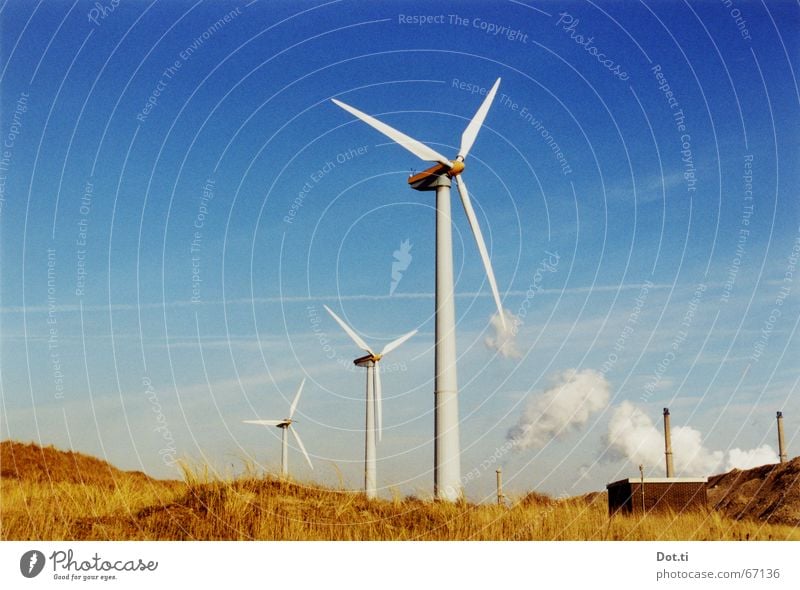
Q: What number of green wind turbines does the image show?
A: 0